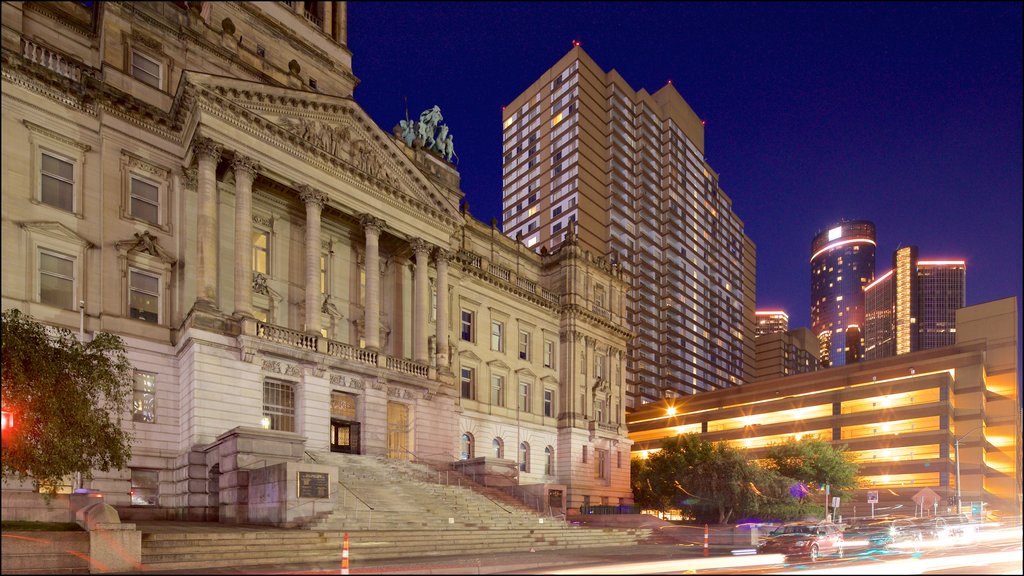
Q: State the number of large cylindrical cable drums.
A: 0